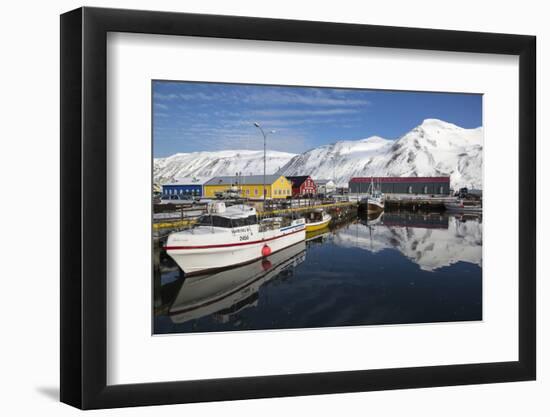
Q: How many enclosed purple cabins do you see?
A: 0